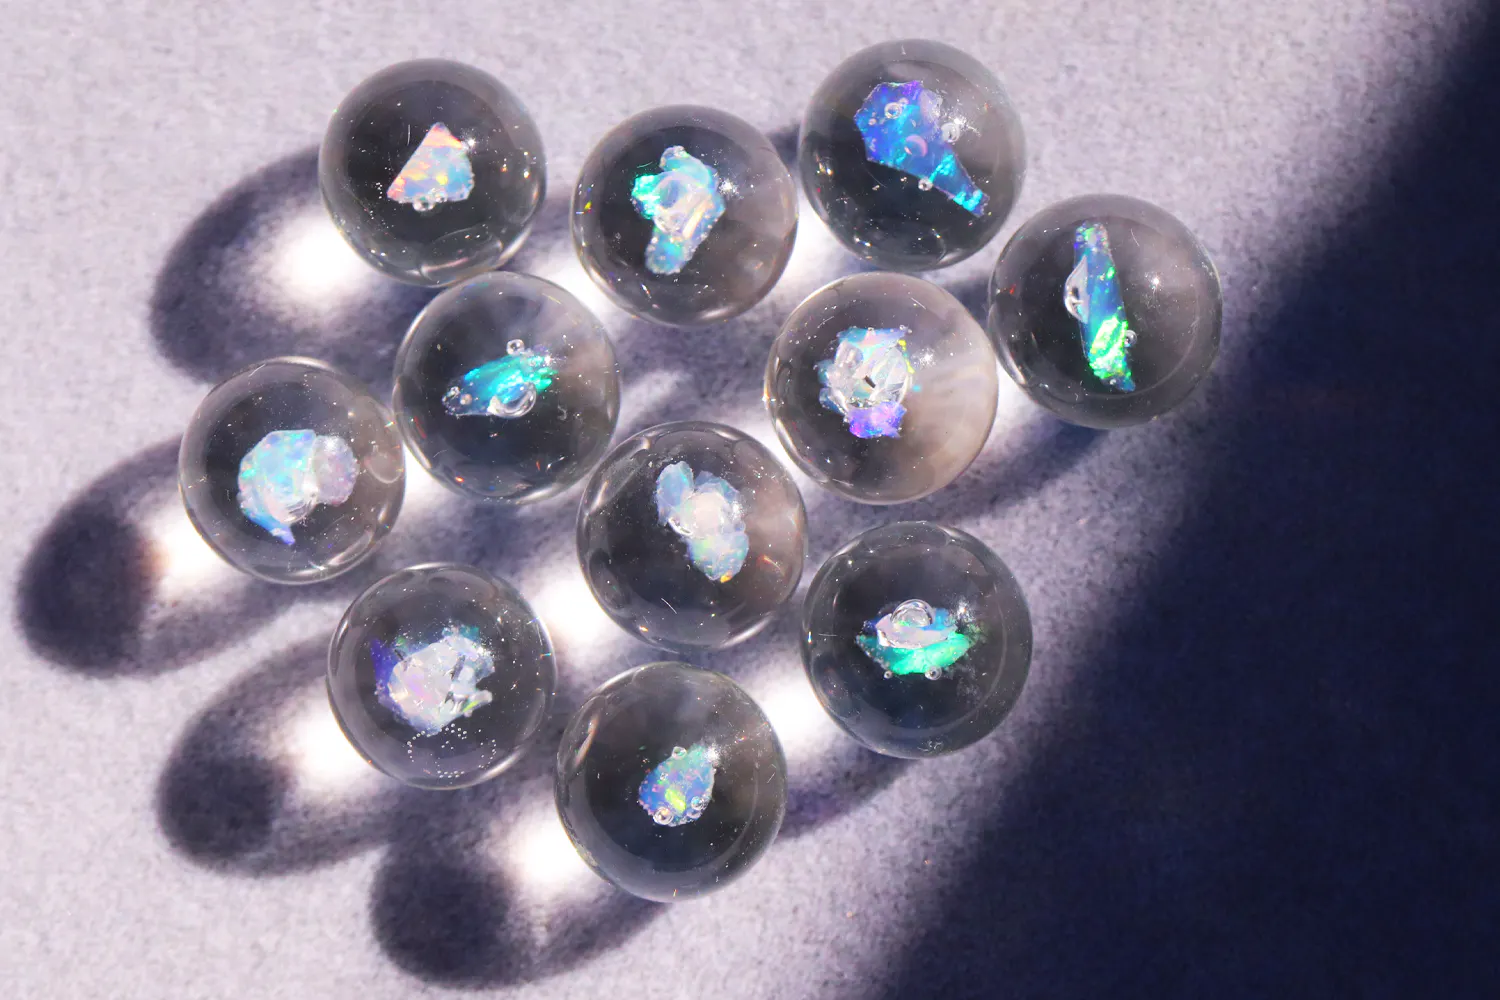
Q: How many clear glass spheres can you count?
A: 11